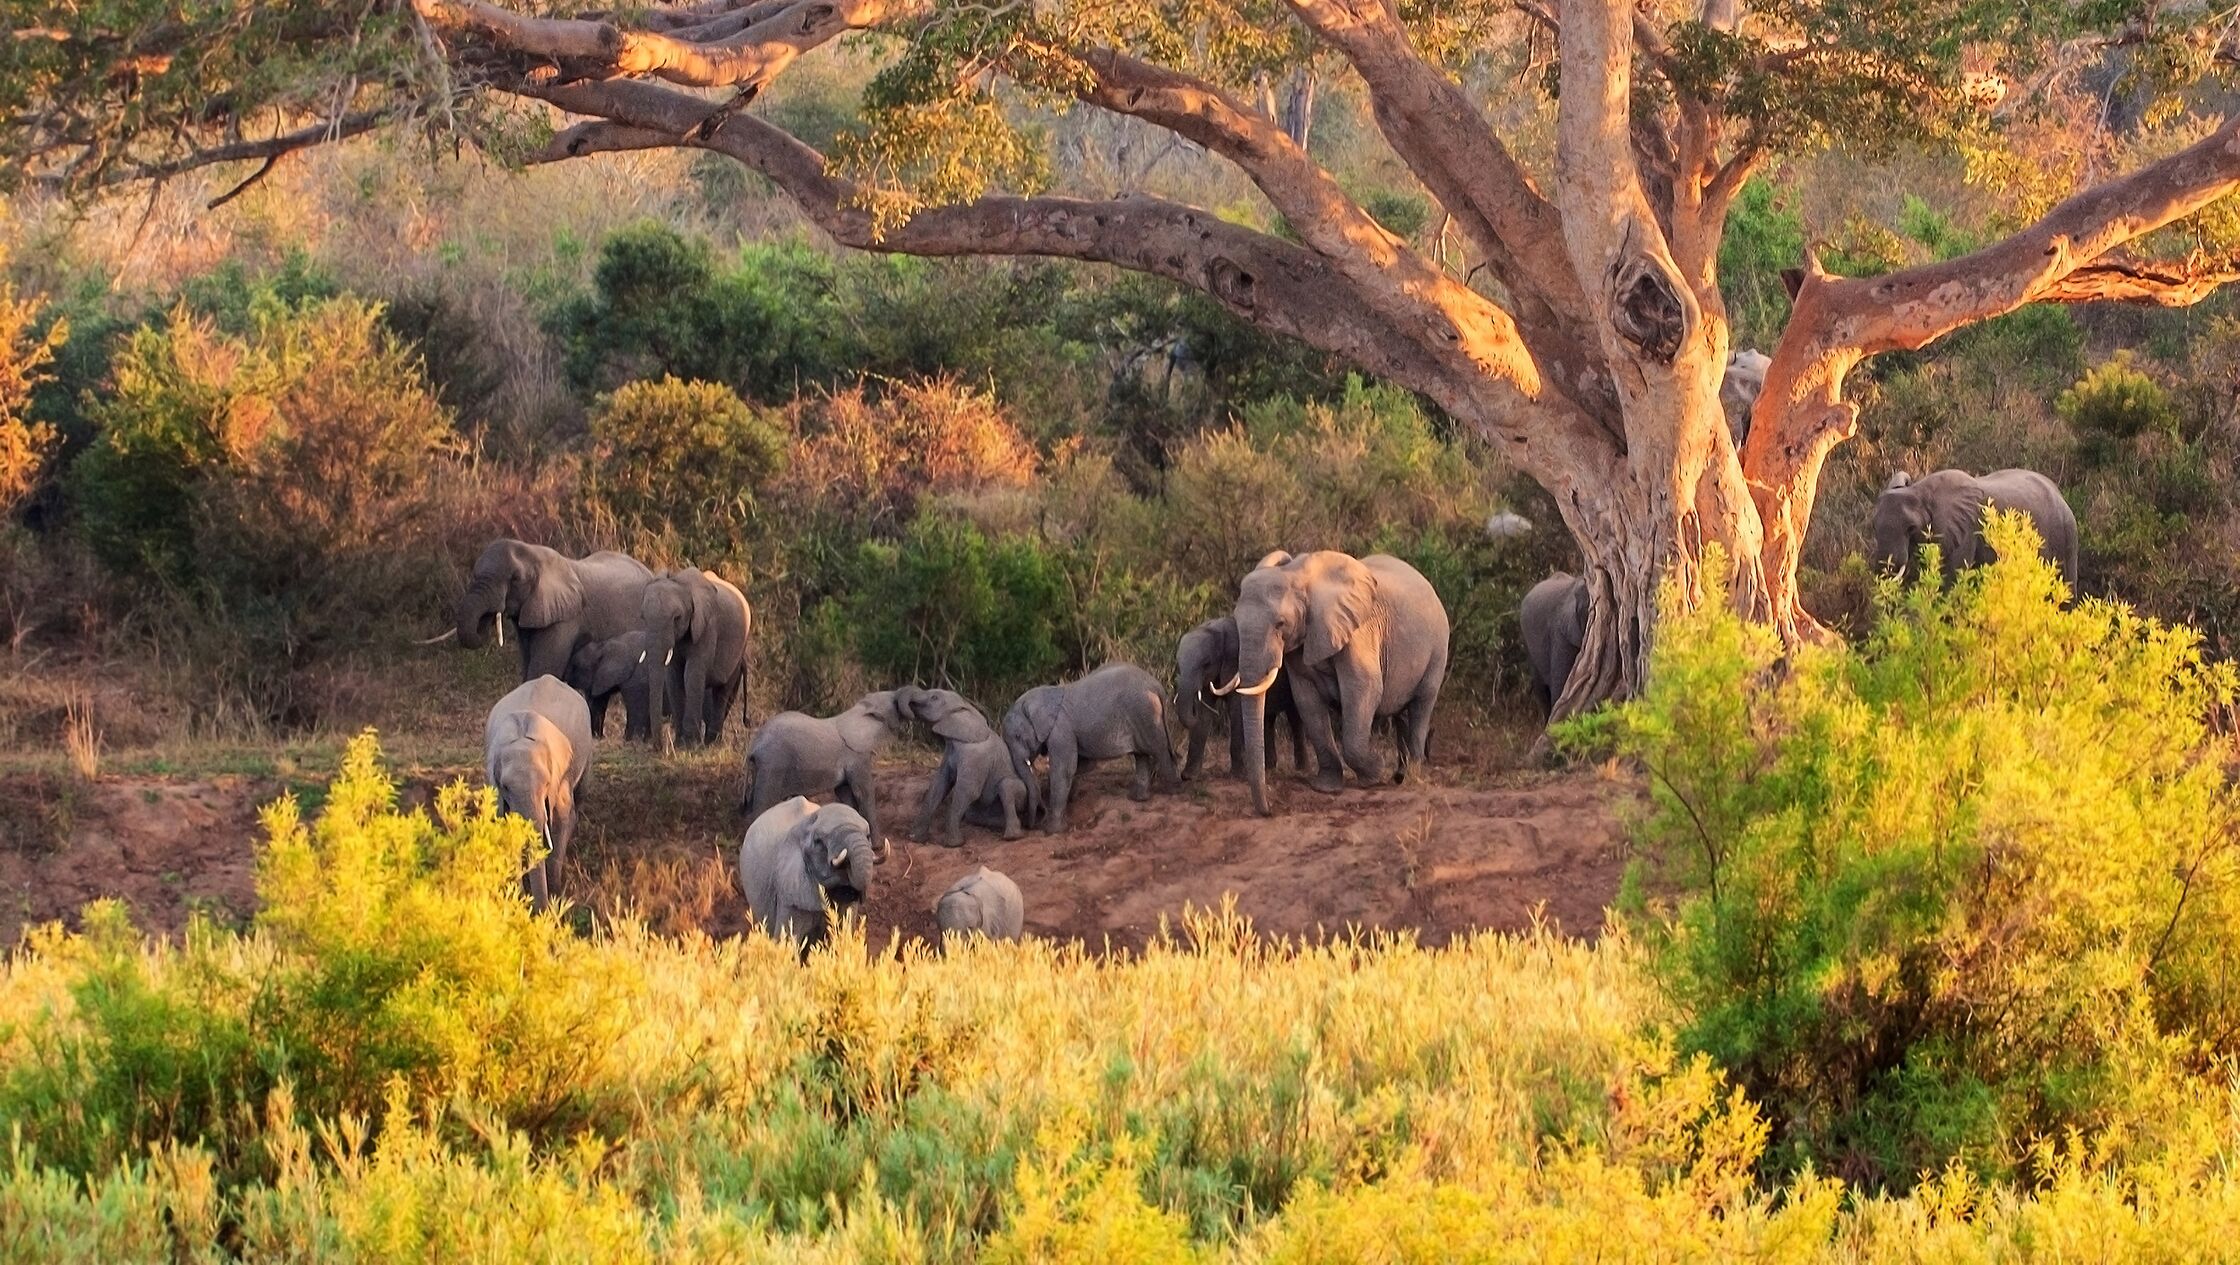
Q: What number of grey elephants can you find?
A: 14